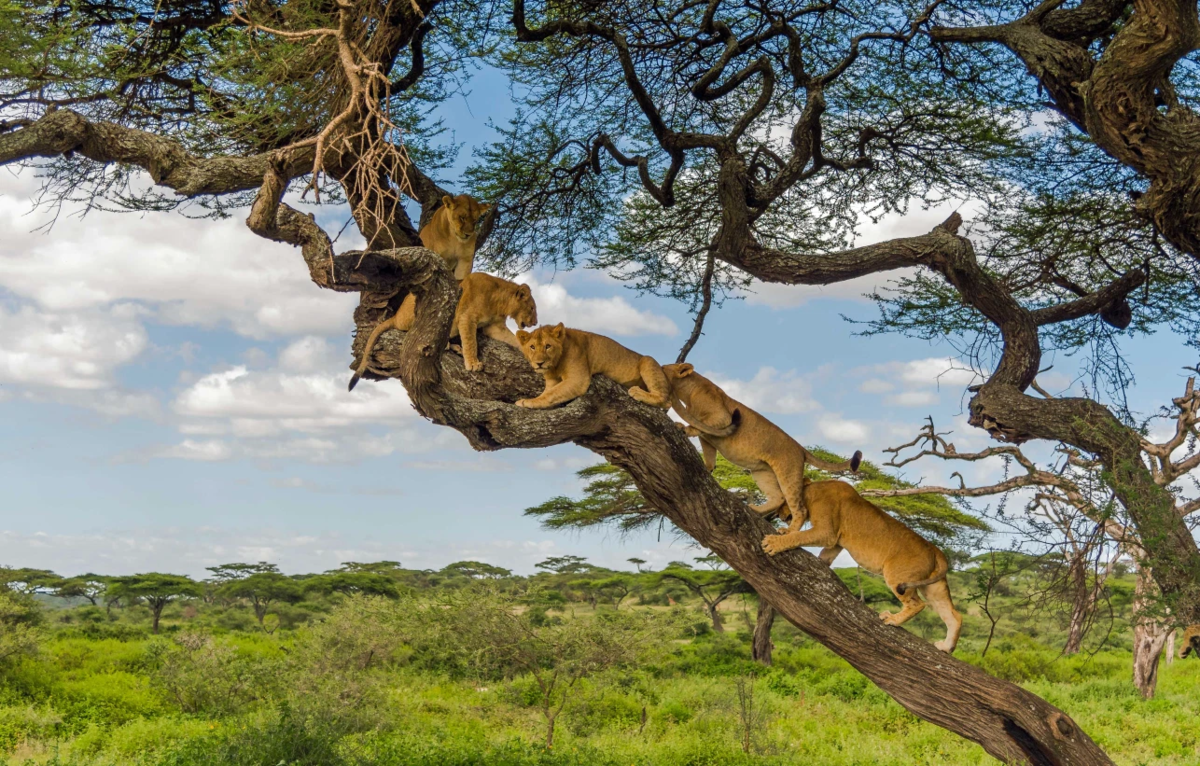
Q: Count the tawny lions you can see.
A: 5